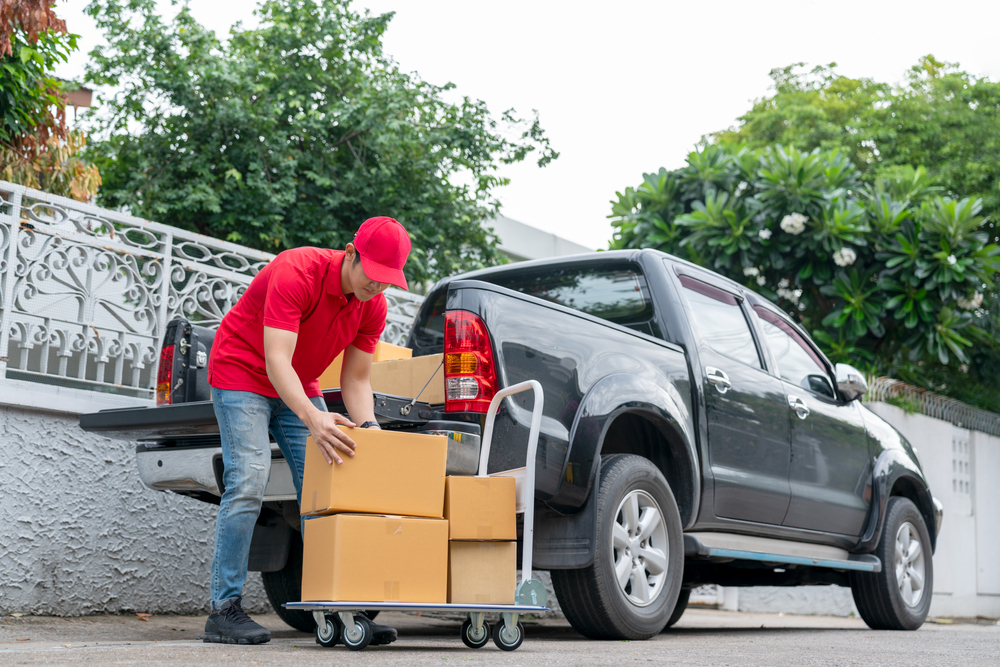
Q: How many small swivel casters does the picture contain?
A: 4